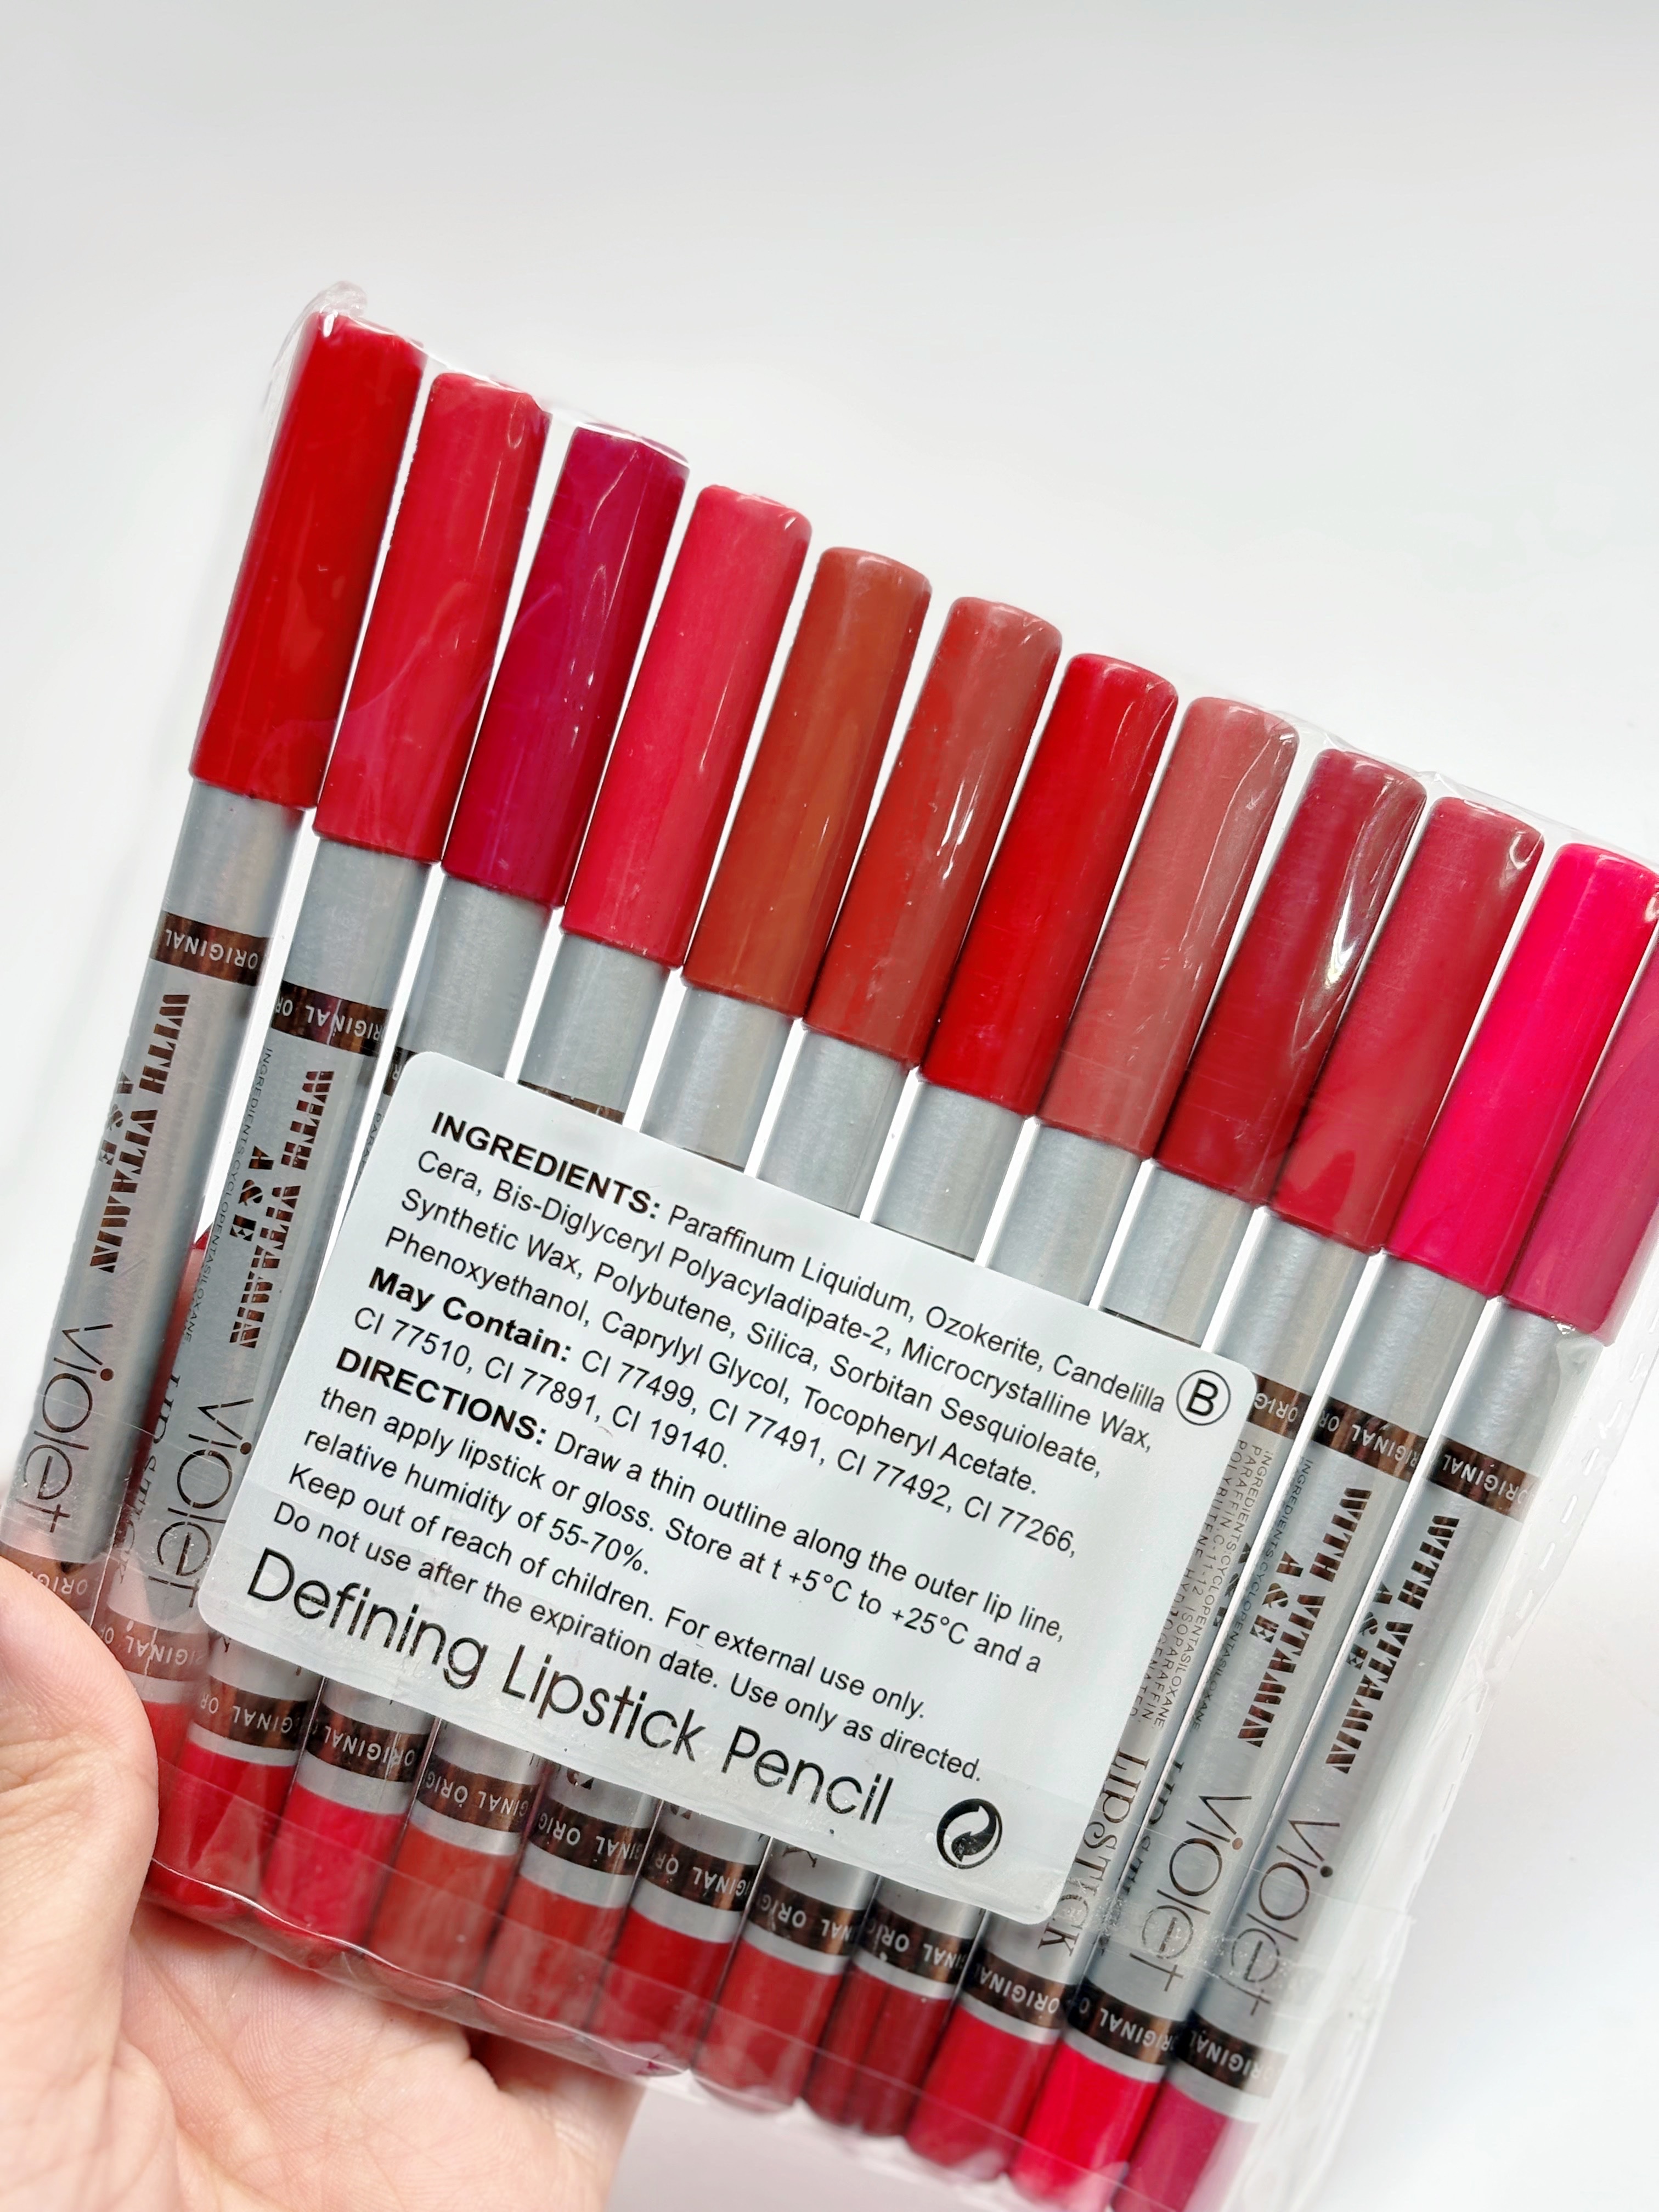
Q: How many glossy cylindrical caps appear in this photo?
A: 12